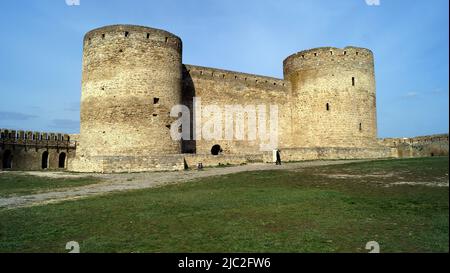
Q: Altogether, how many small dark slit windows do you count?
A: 3